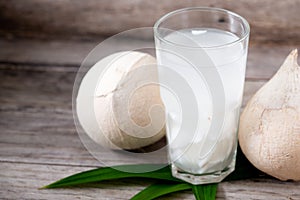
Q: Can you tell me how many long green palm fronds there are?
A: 3